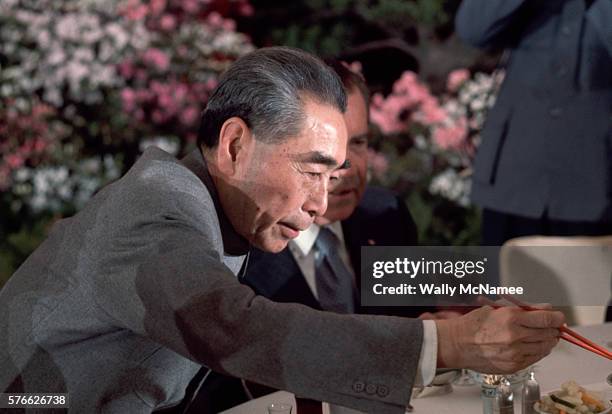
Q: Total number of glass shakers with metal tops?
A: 2